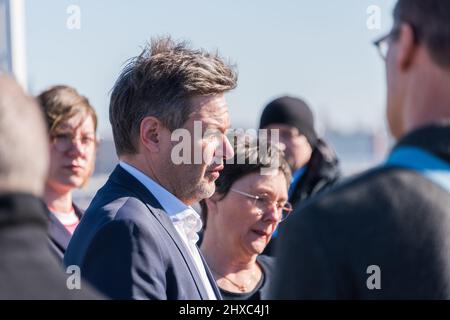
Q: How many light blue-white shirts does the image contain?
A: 1